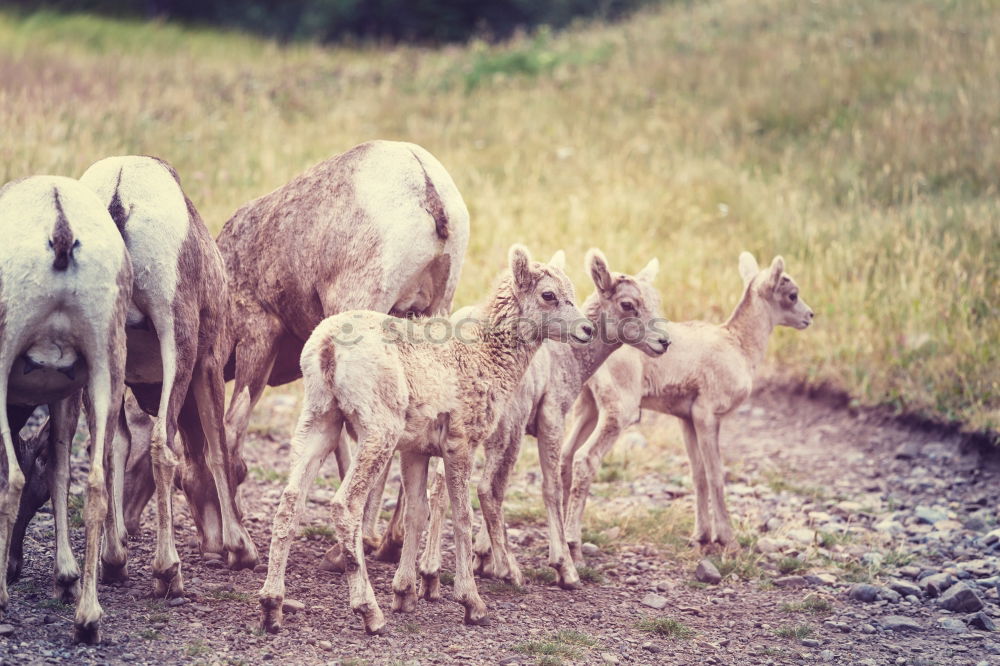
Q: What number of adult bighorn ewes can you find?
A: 3